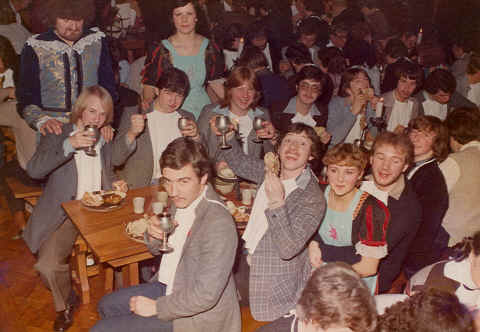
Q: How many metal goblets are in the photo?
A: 5